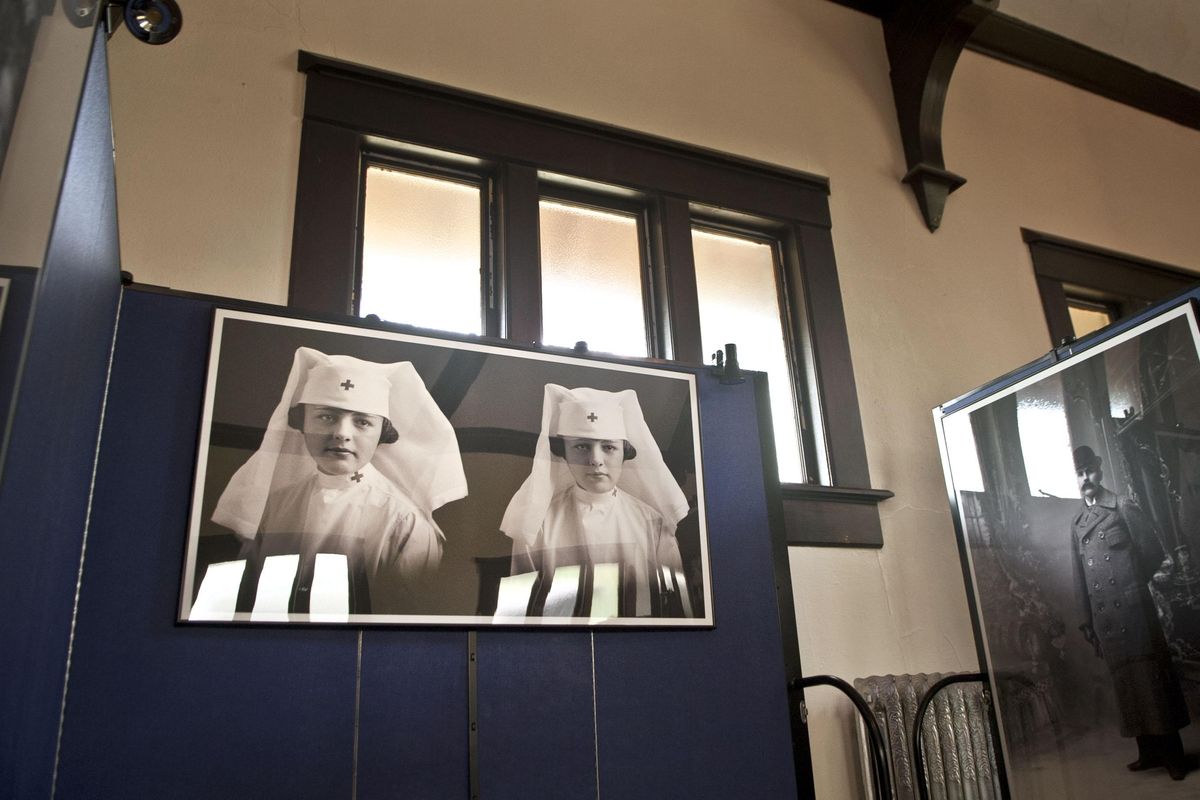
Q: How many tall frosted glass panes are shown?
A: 3